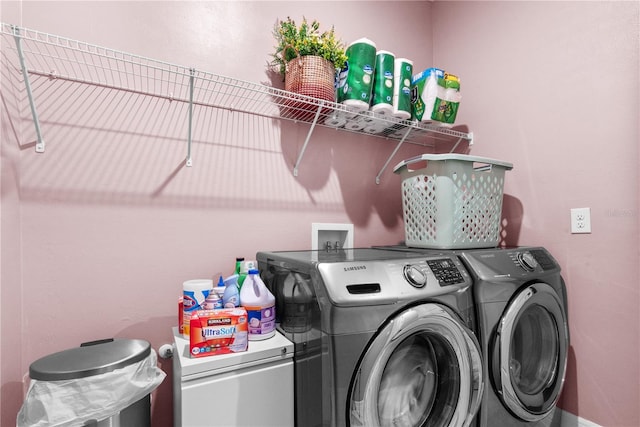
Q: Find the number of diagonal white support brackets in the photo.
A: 5